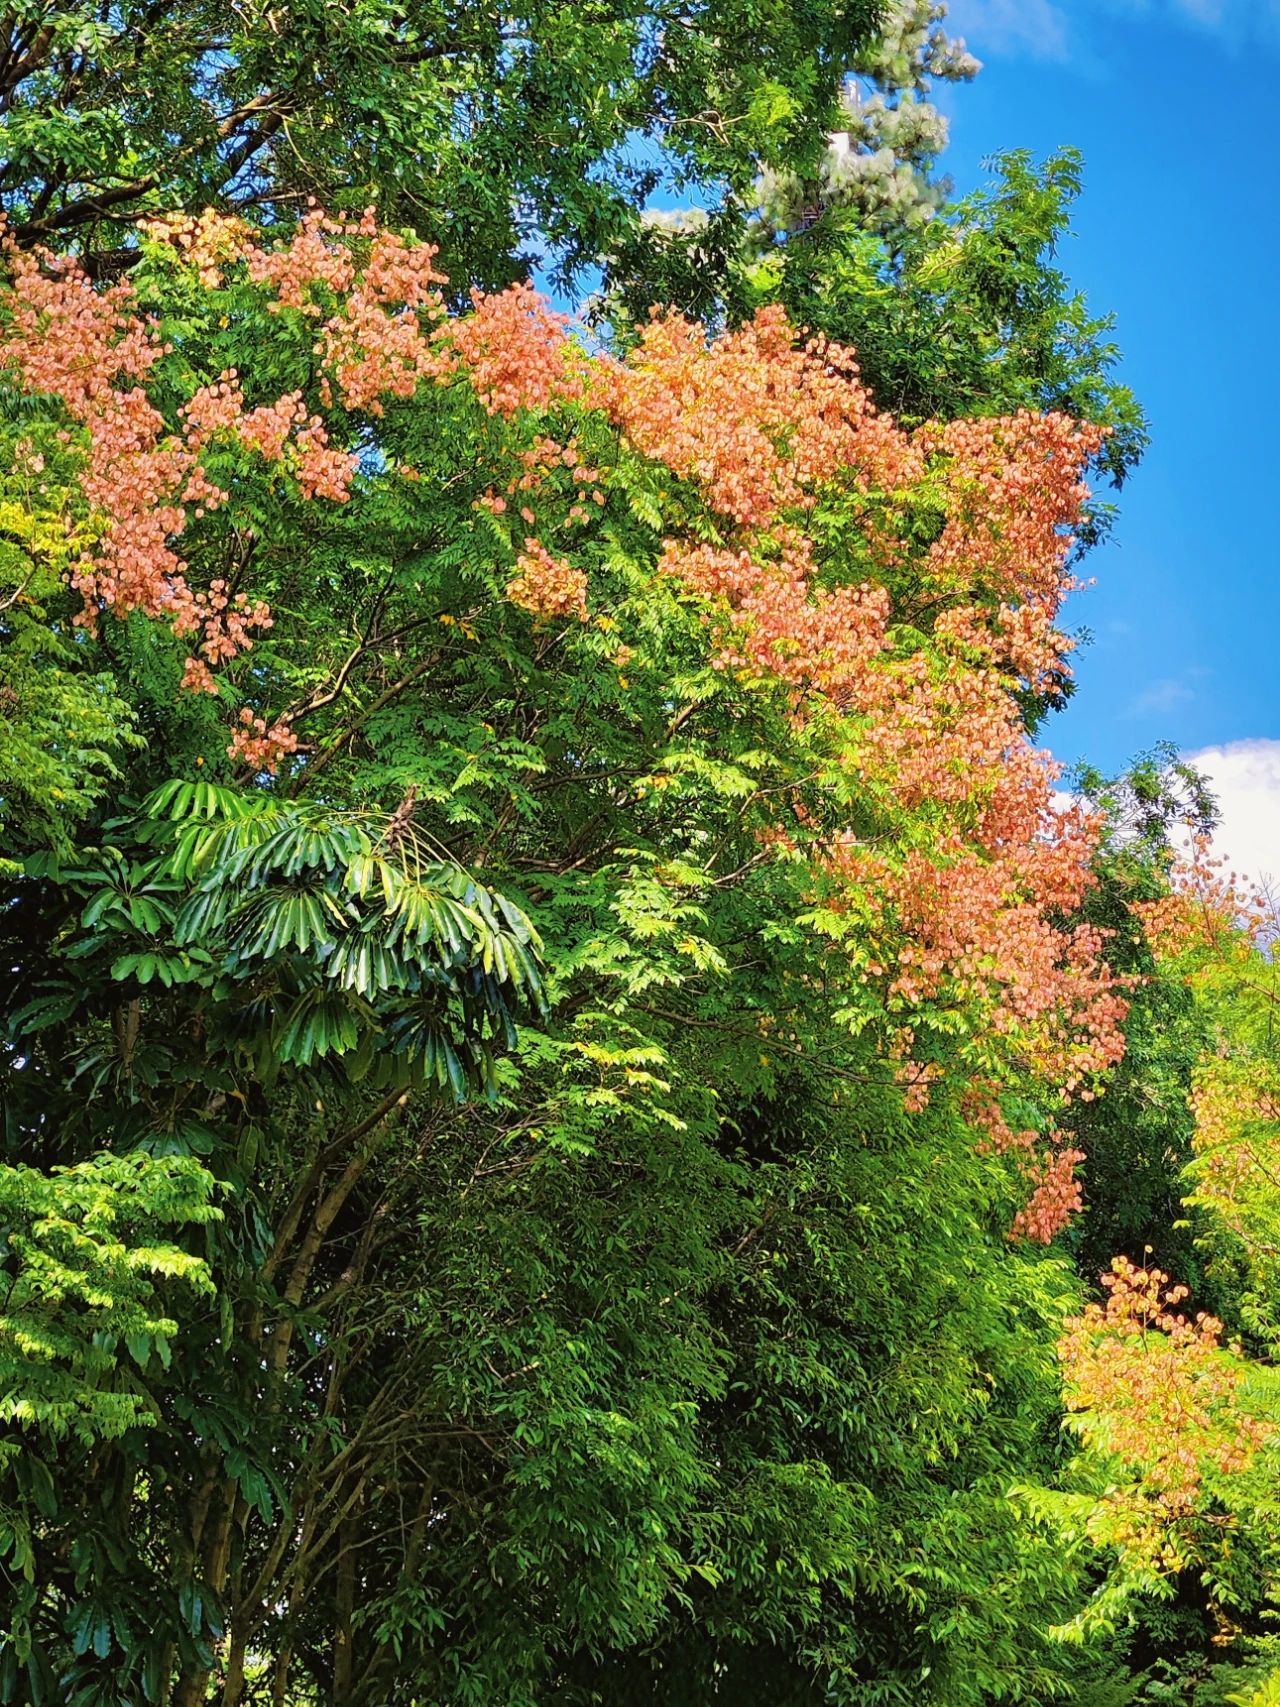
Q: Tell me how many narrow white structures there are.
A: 1